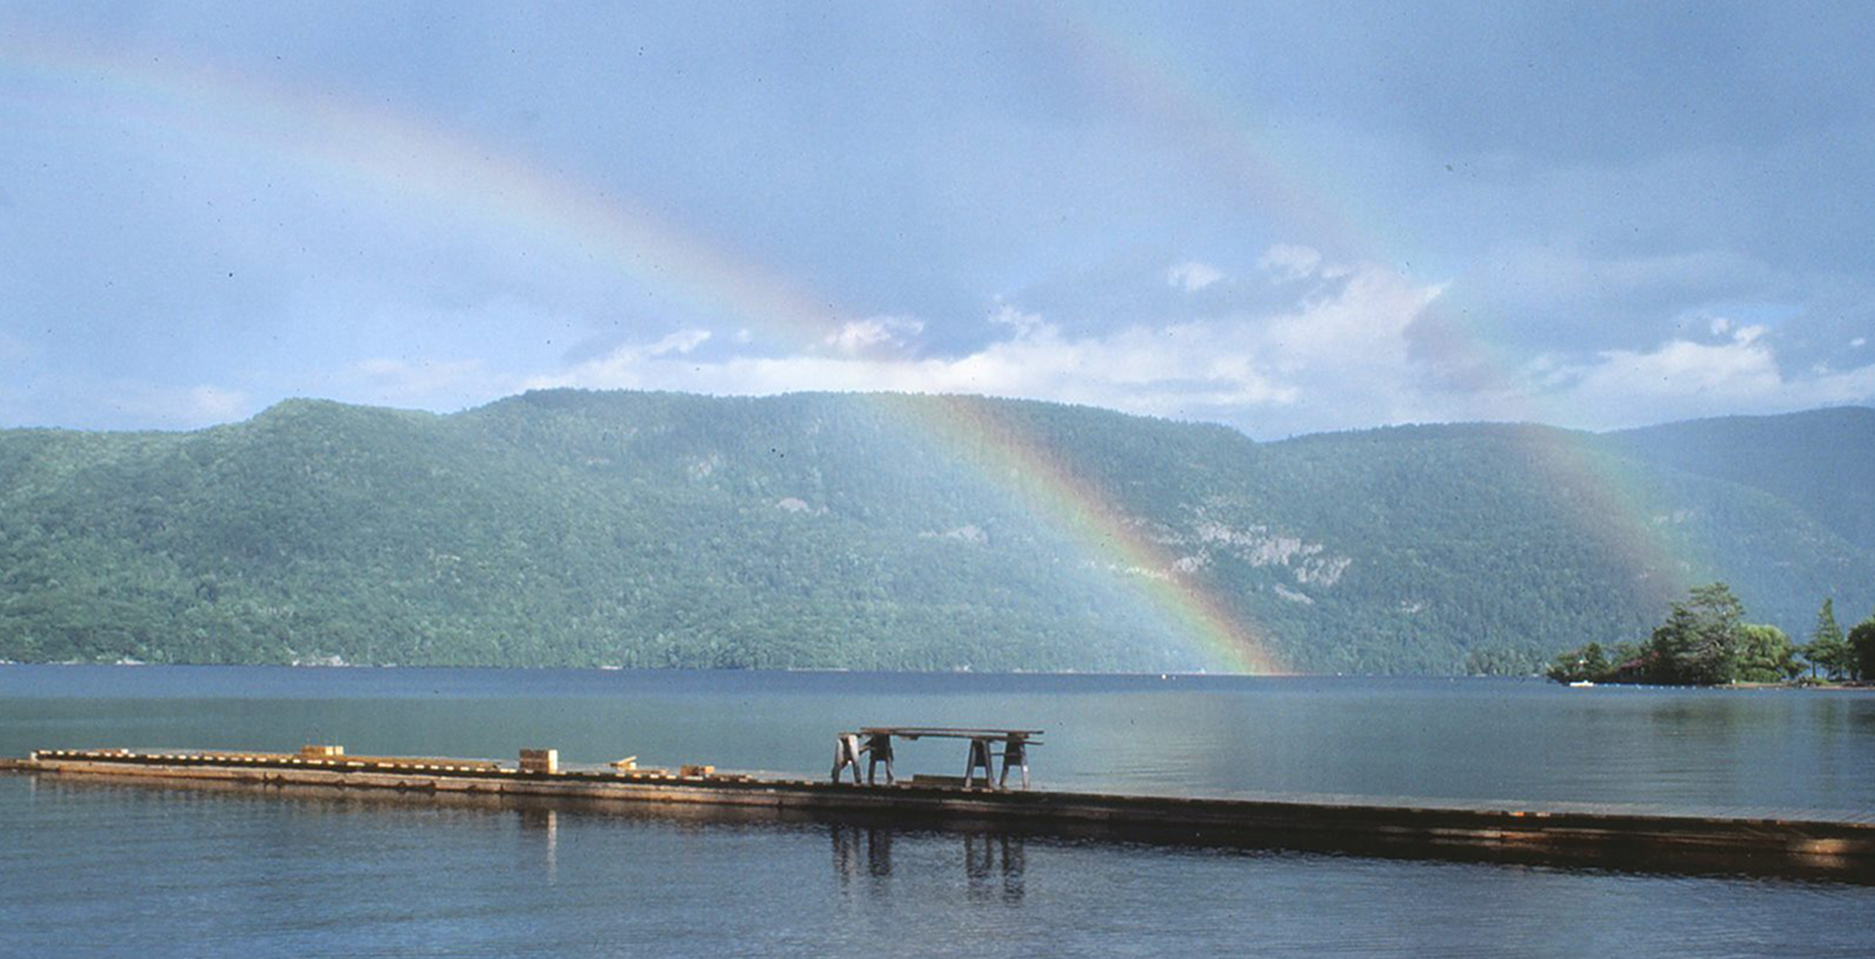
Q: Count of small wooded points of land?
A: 1